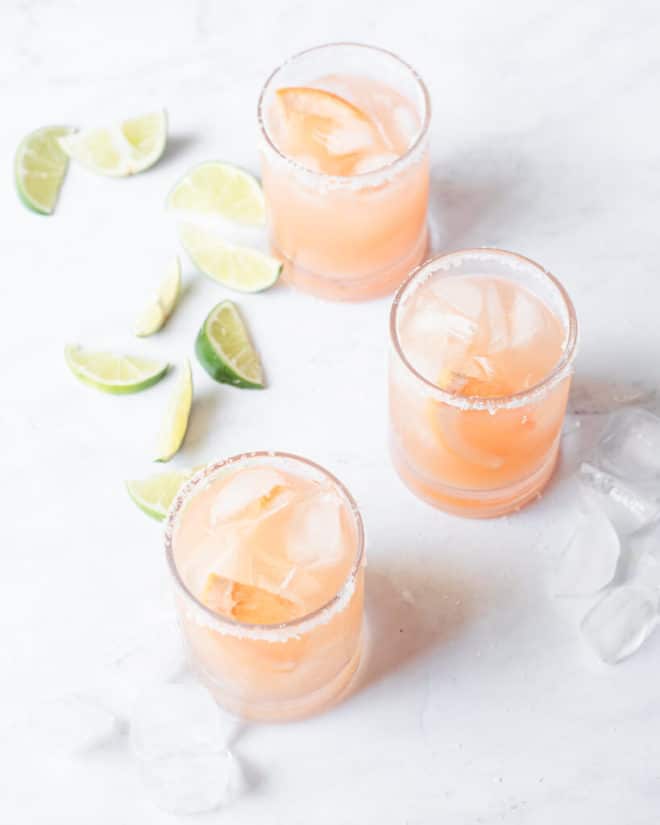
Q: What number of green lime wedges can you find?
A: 9